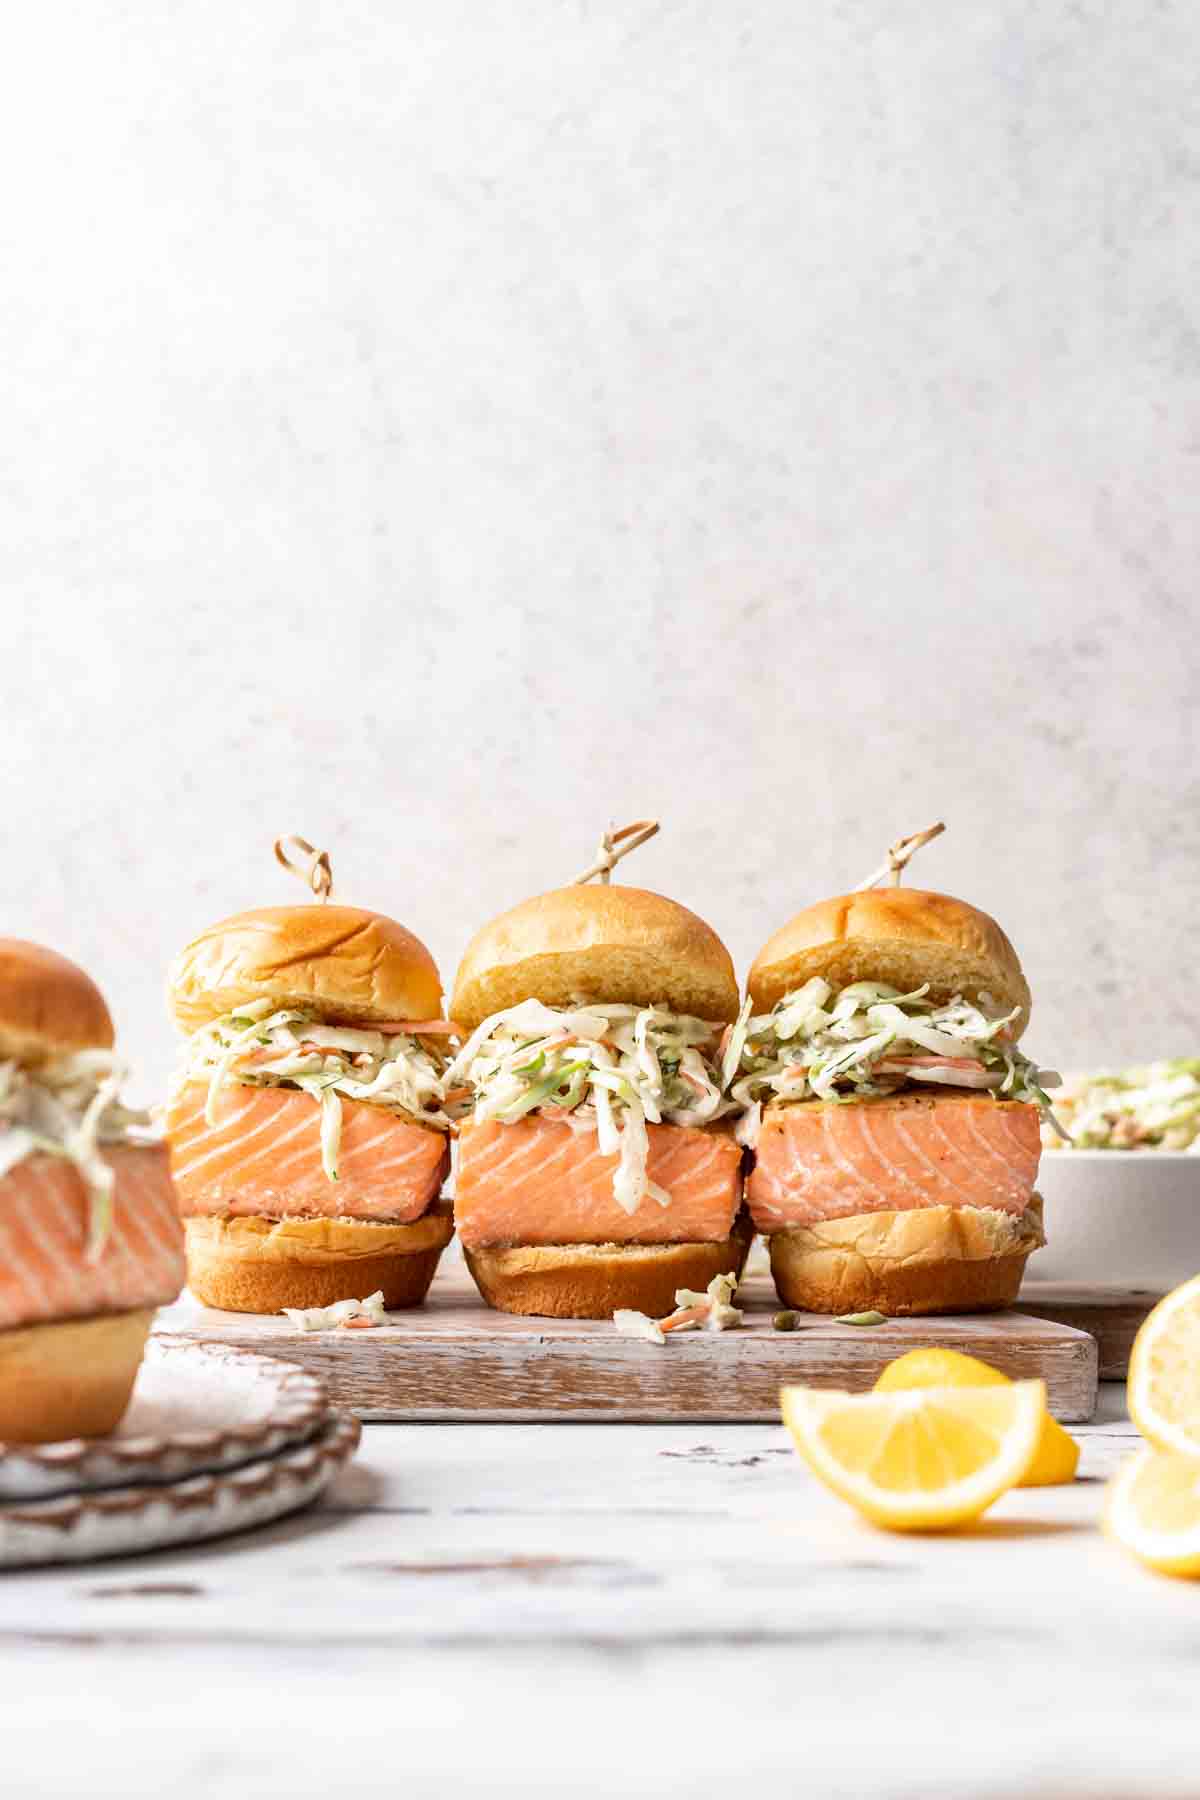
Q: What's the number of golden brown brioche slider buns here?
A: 4